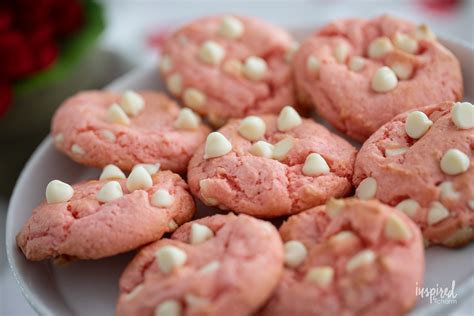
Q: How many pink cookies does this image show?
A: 8